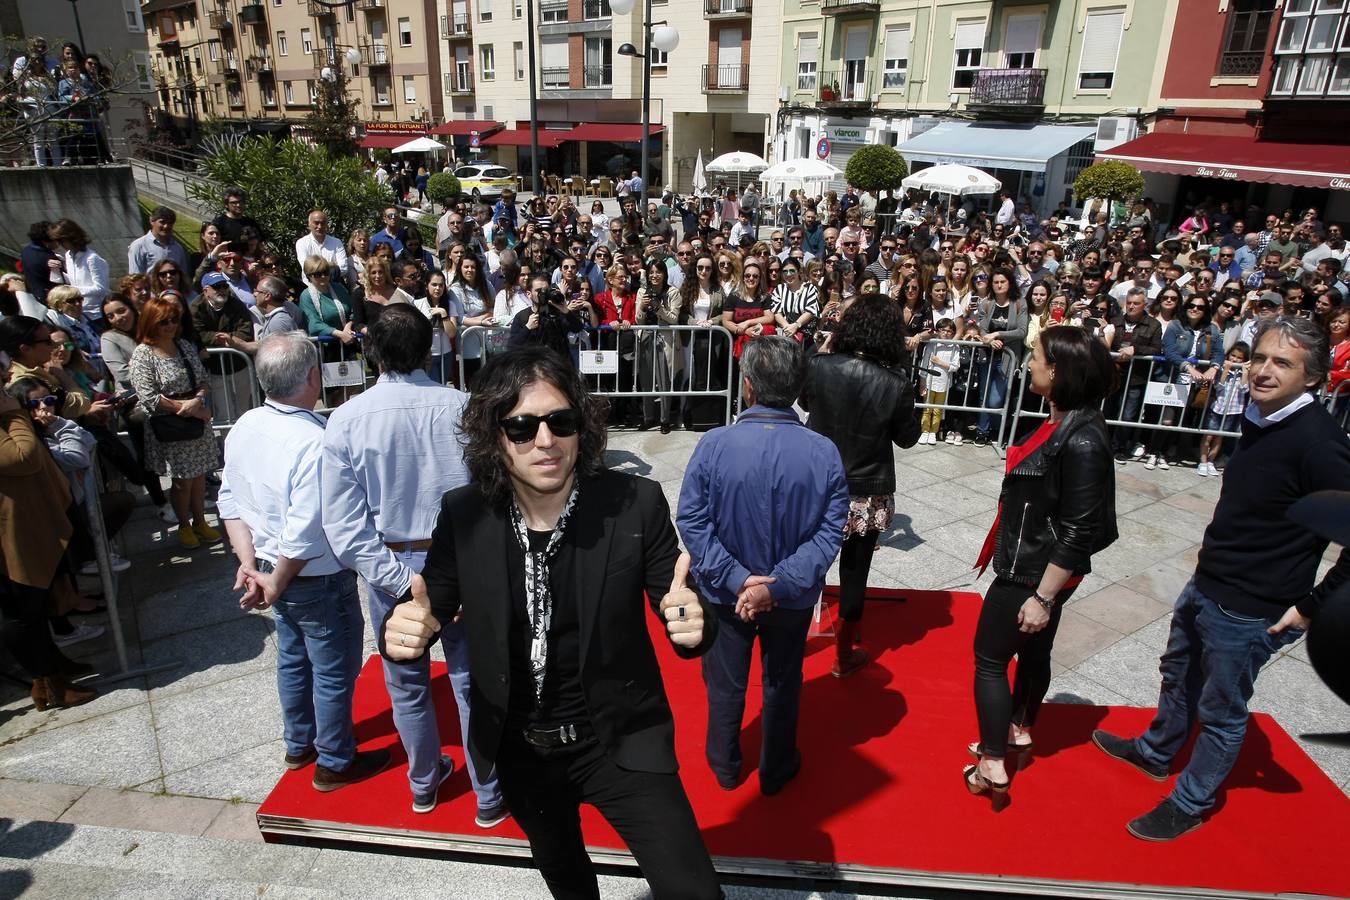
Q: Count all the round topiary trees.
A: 3